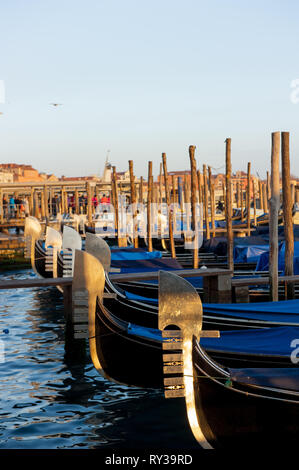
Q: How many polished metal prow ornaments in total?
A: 6